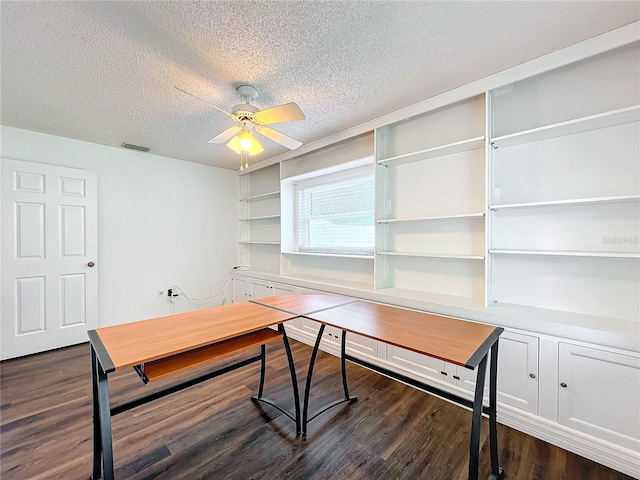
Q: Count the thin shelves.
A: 9